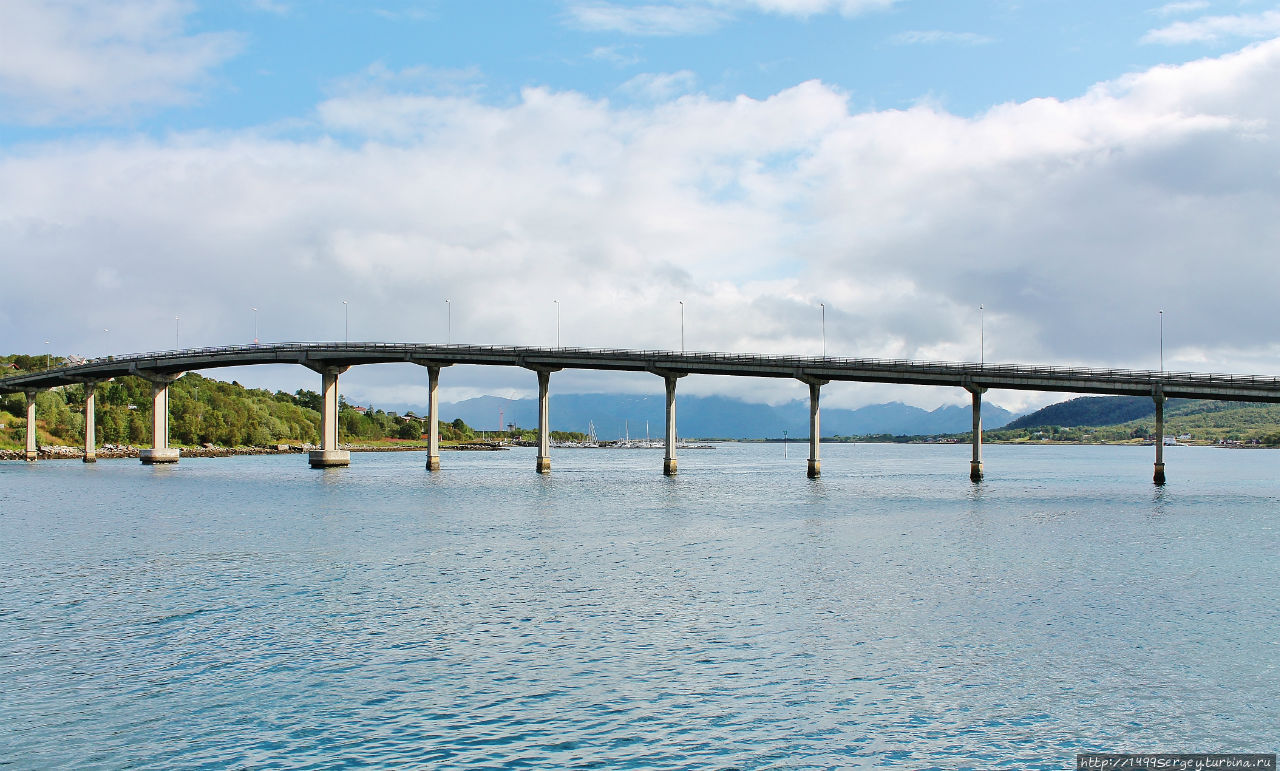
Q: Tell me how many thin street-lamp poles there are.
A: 11